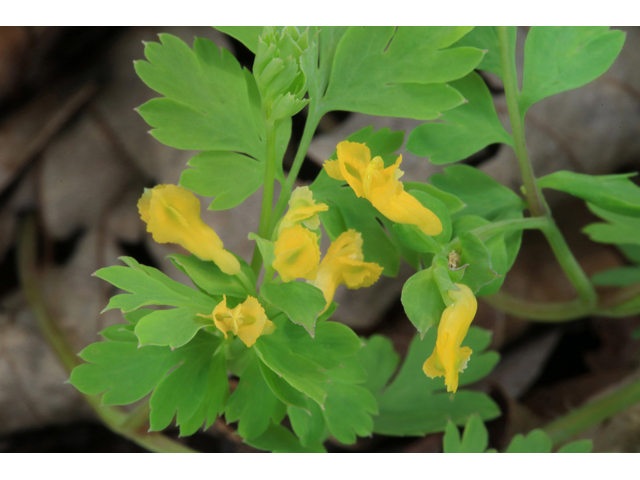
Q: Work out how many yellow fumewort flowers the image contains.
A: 7